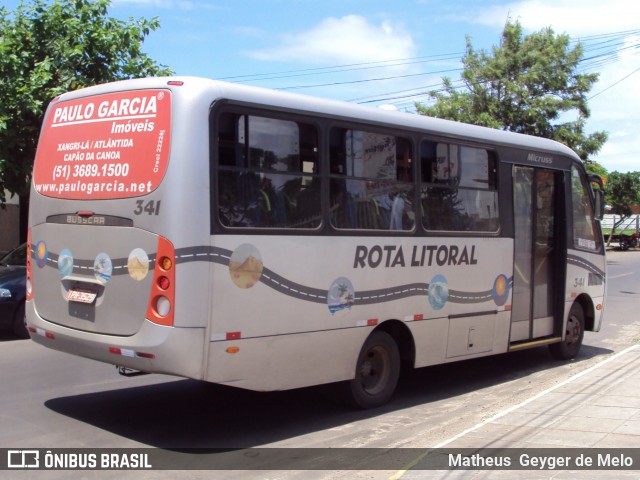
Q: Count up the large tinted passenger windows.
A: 3